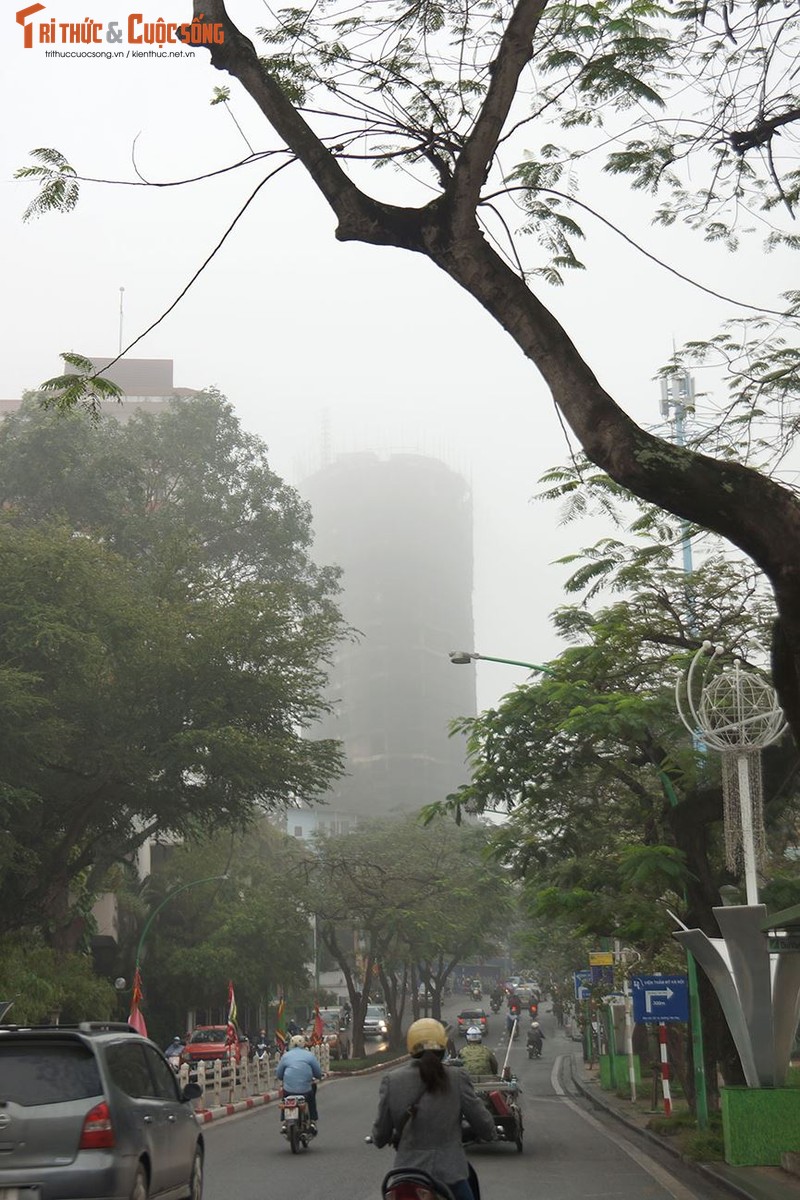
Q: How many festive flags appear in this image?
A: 4